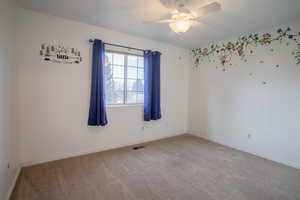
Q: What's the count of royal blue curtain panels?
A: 2